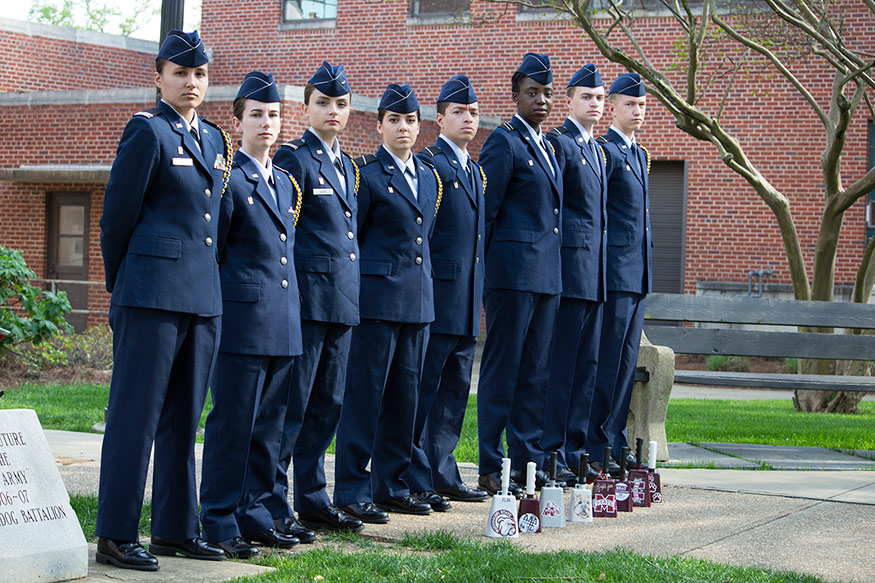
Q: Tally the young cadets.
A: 8